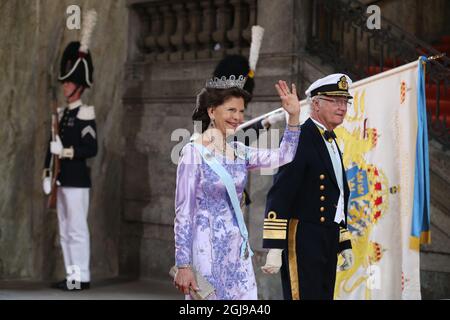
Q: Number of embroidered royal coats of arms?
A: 1